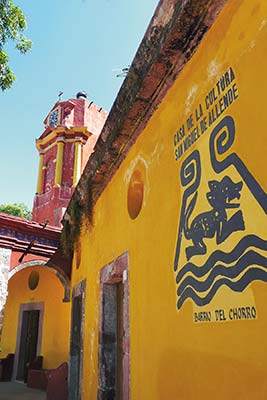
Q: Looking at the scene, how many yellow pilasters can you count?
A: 3